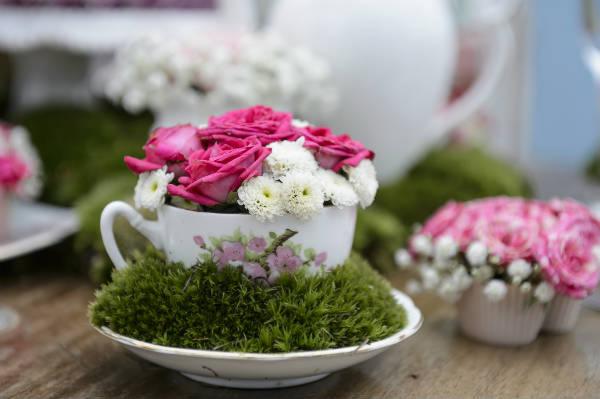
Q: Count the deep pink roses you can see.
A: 4